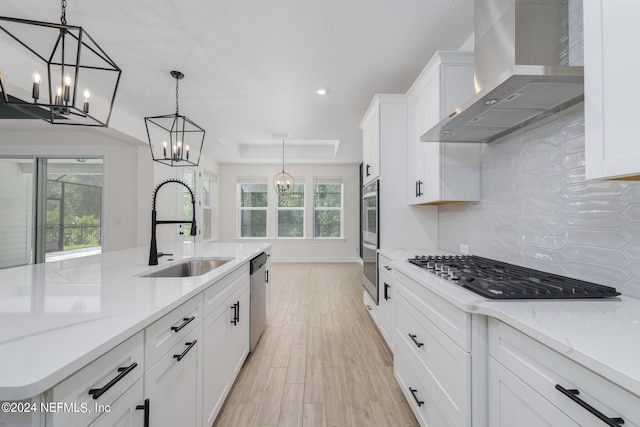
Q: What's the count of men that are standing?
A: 0